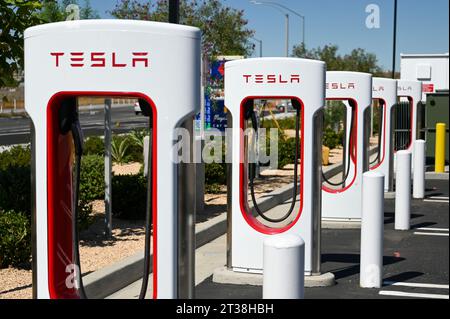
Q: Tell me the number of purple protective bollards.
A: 0